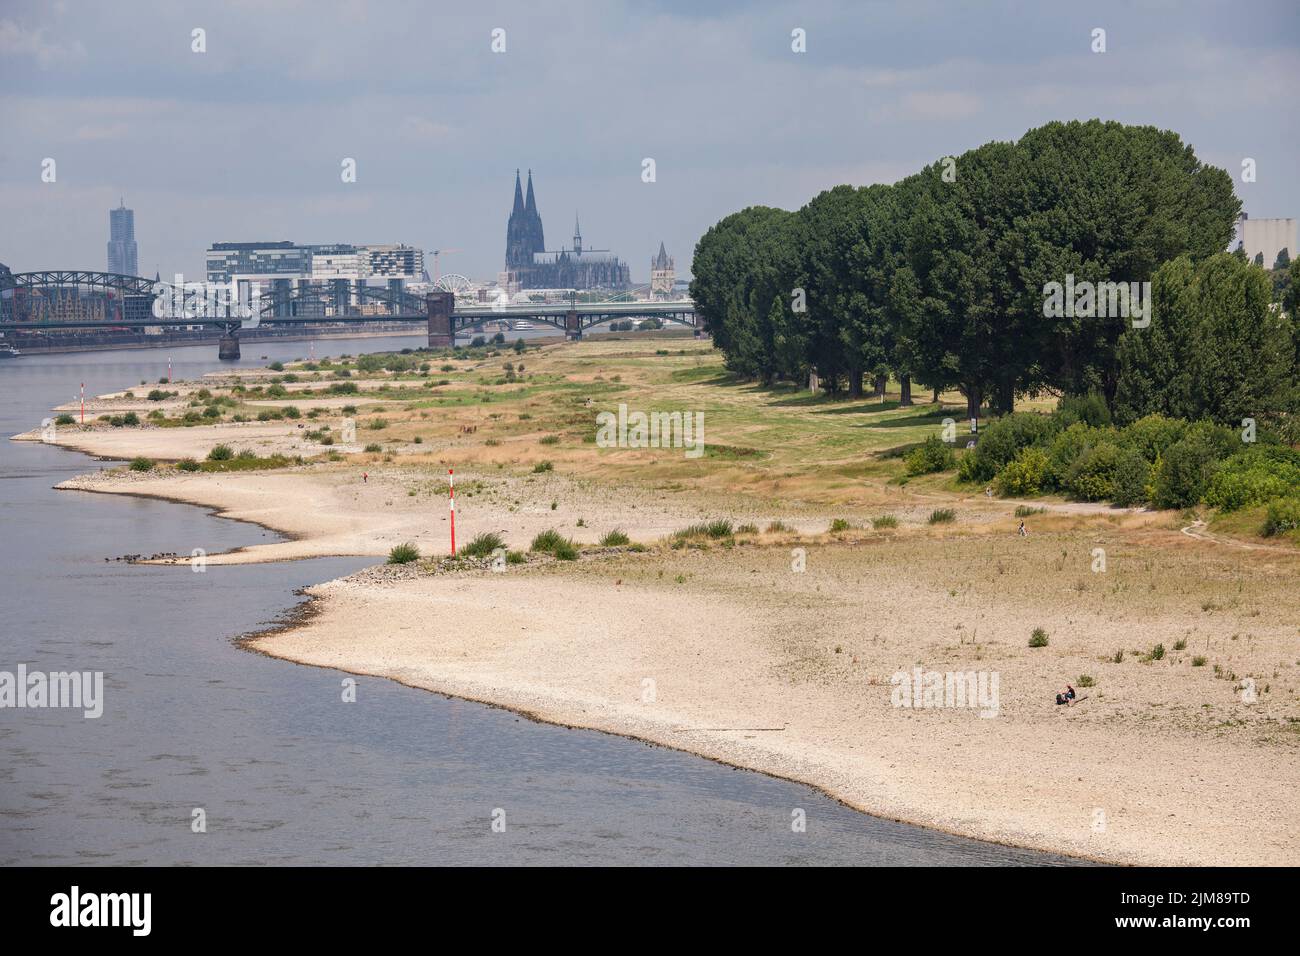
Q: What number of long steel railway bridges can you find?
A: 1